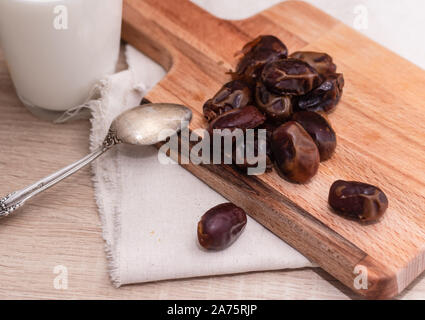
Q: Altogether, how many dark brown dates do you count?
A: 12